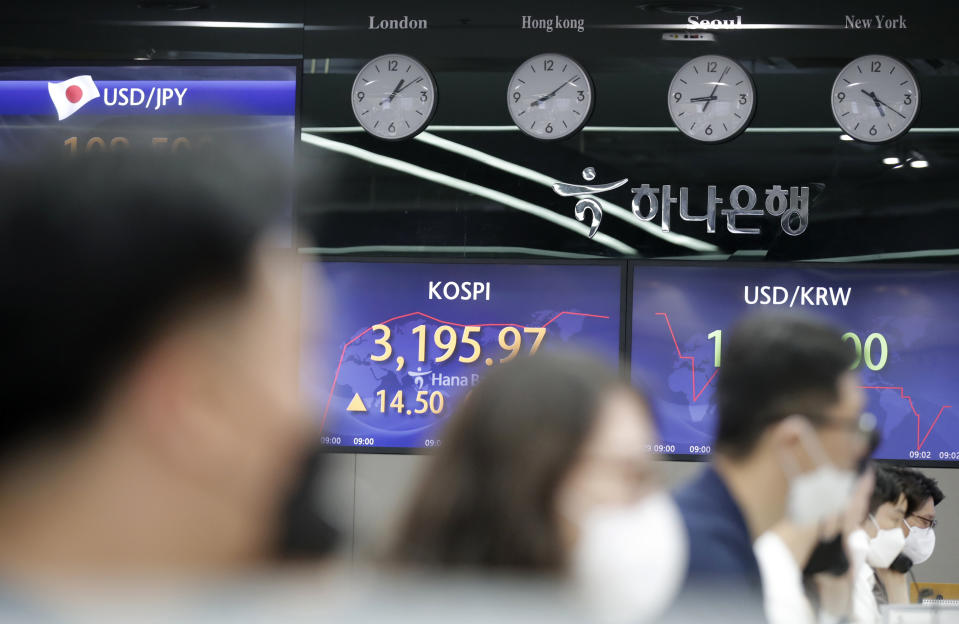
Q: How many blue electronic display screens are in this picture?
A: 3